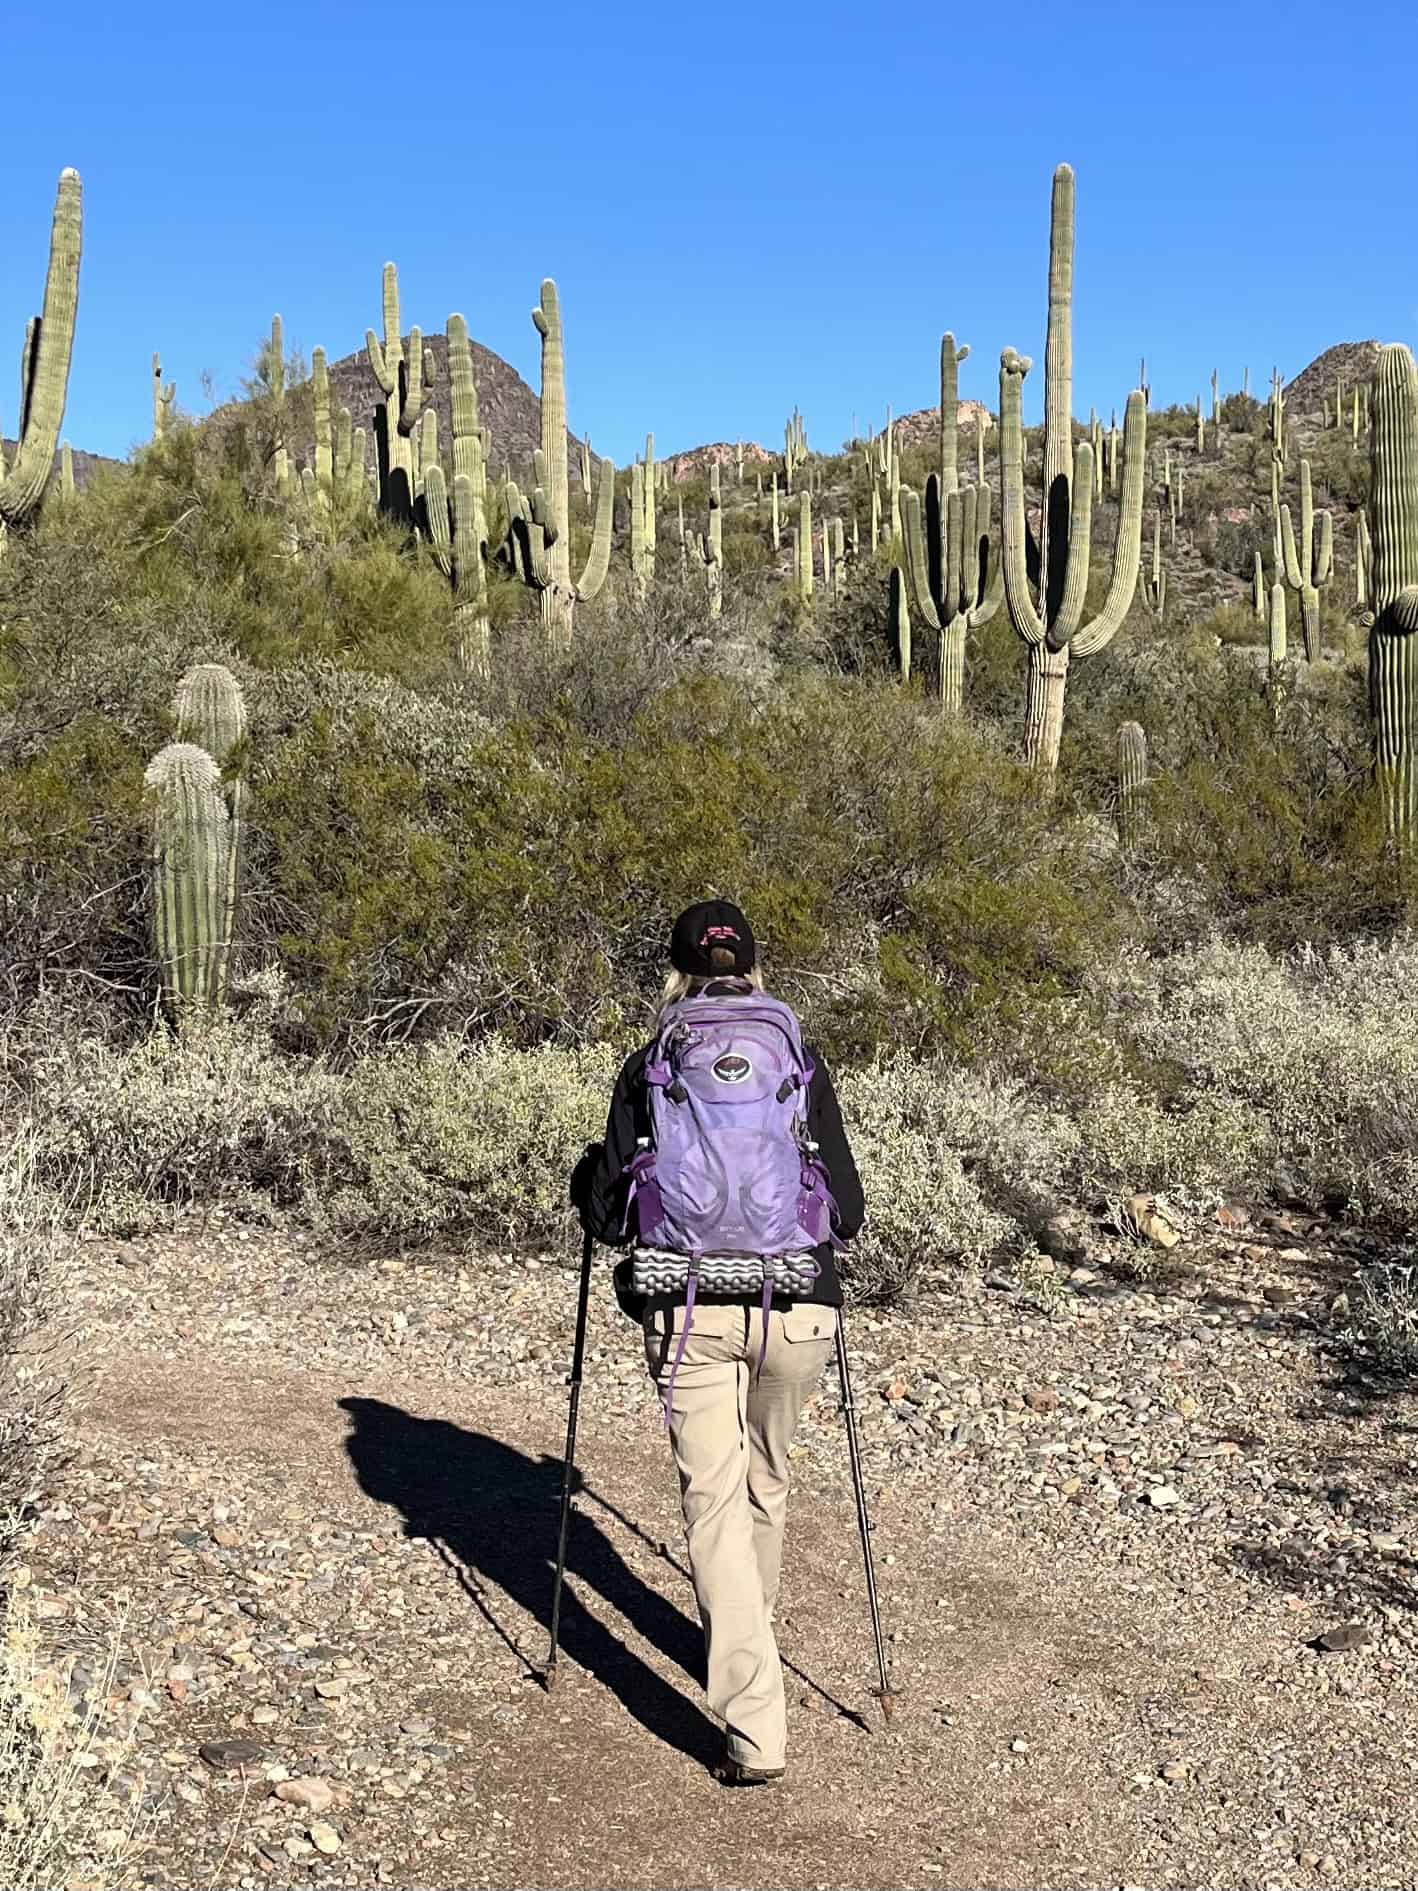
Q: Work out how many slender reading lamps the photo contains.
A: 0